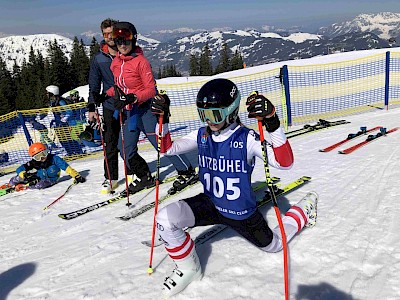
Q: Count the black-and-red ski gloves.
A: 2